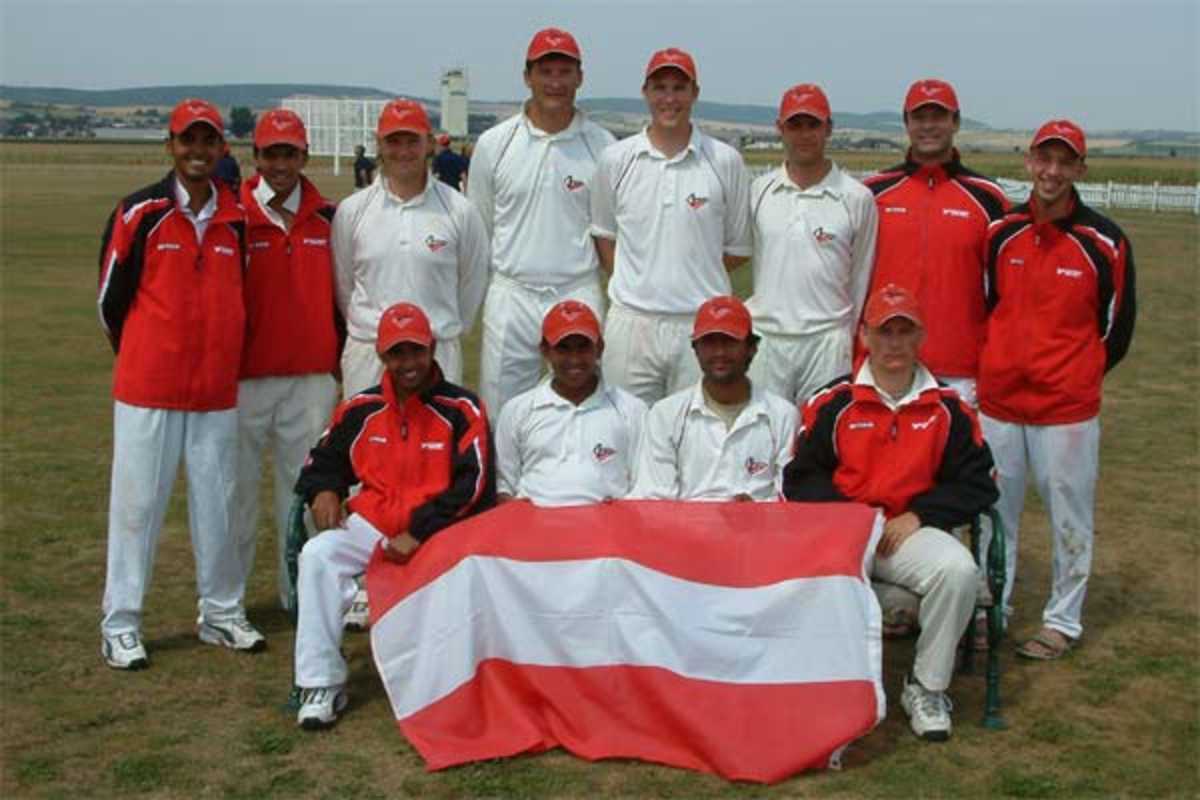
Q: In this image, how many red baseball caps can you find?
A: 12